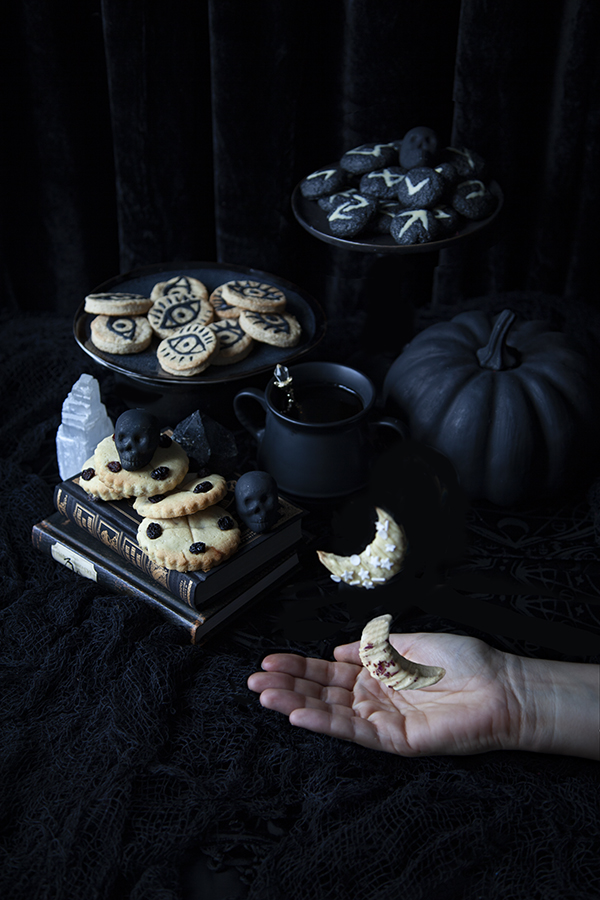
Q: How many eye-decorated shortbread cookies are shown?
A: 9